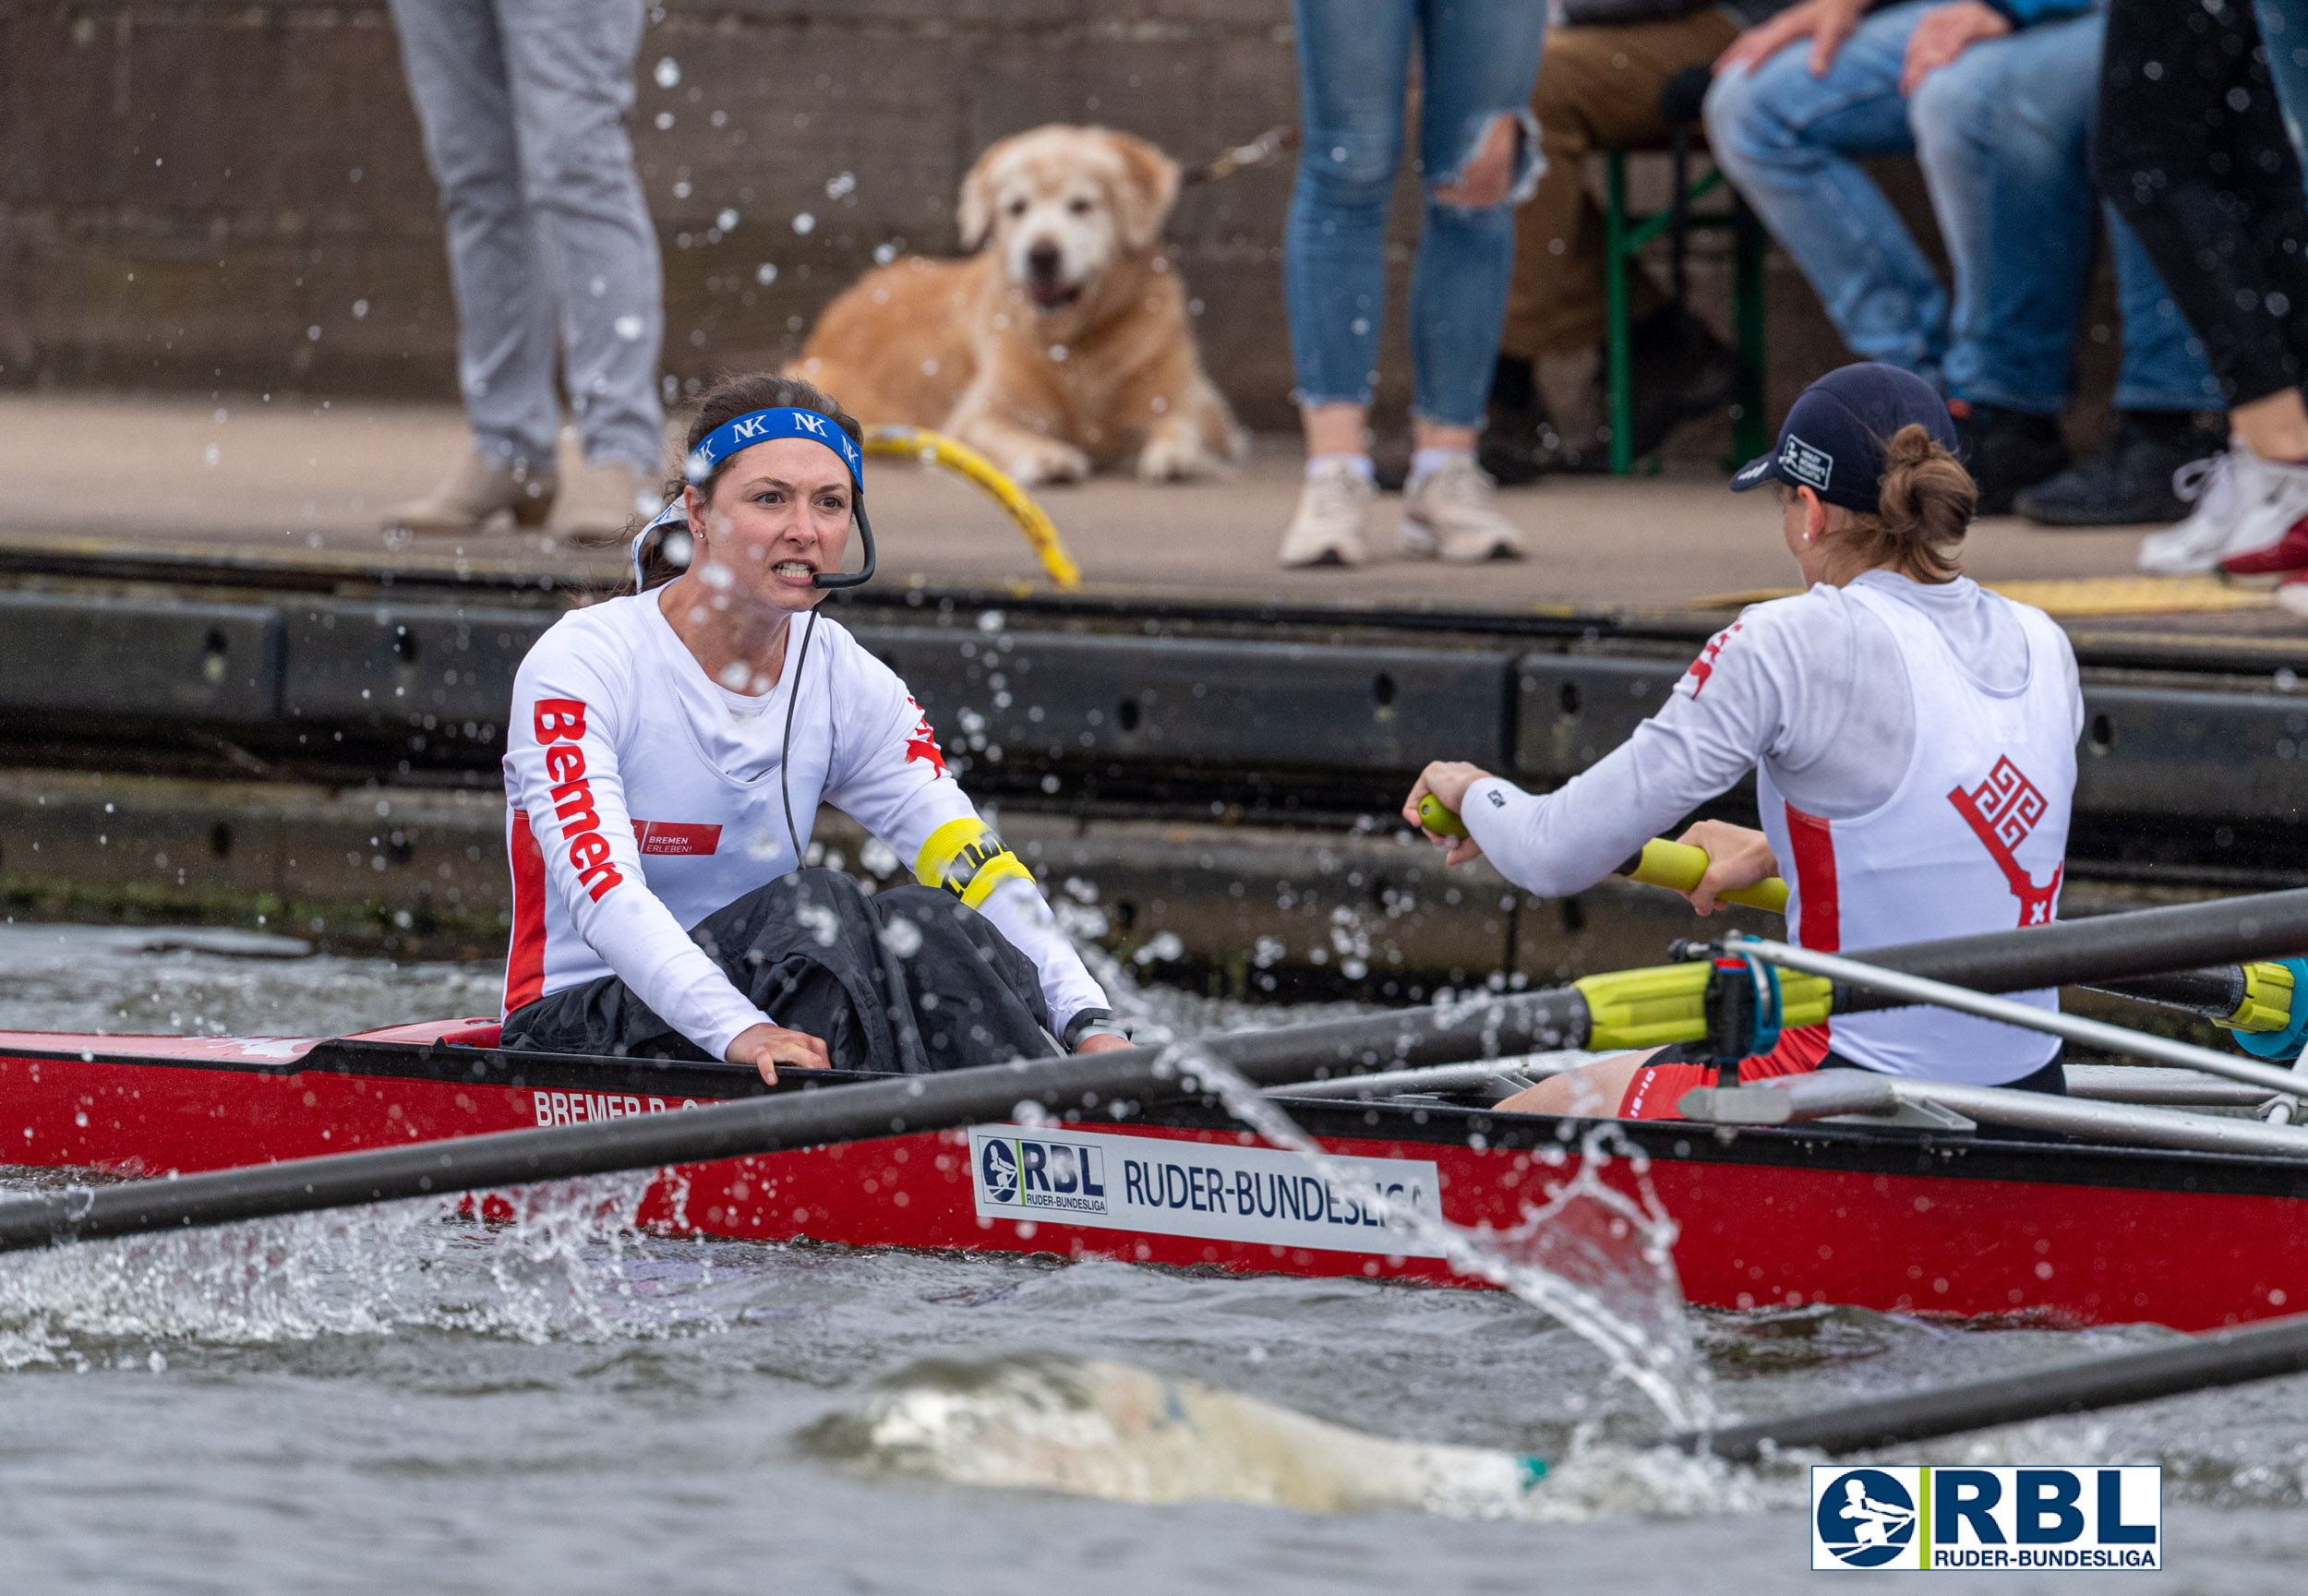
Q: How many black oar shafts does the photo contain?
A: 3